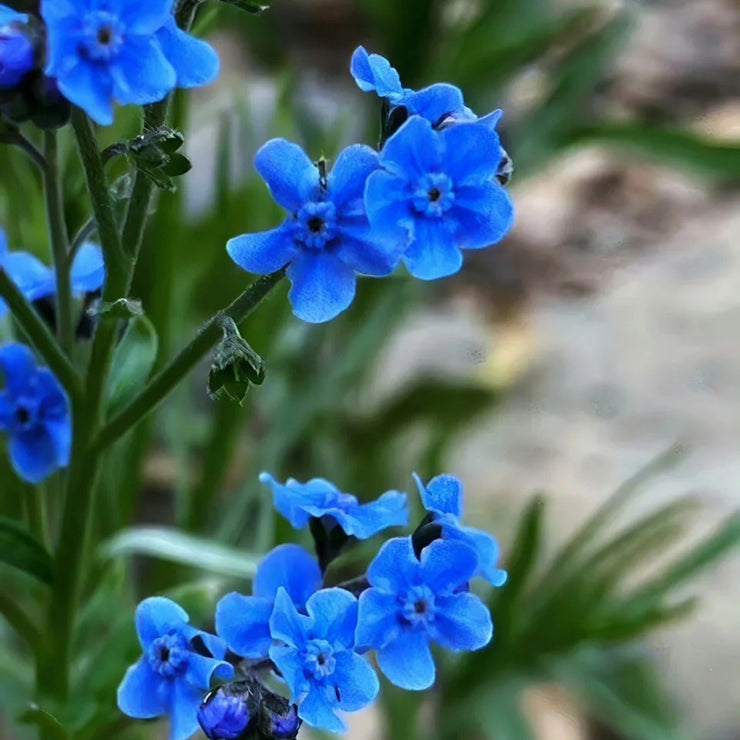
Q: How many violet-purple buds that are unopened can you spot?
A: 3